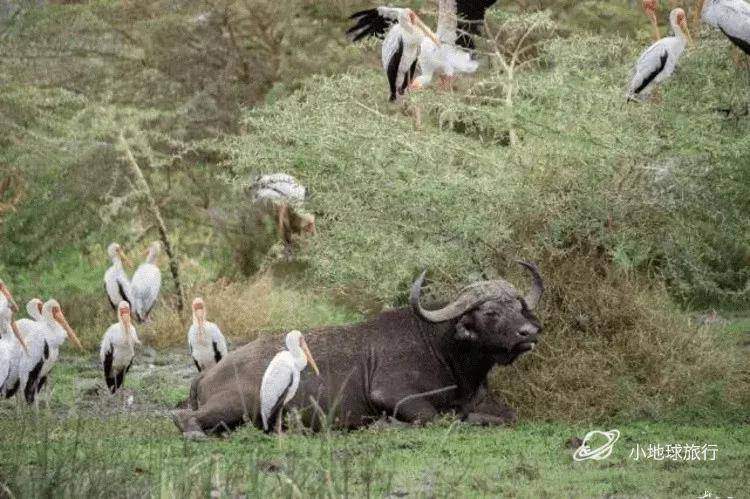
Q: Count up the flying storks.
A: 1